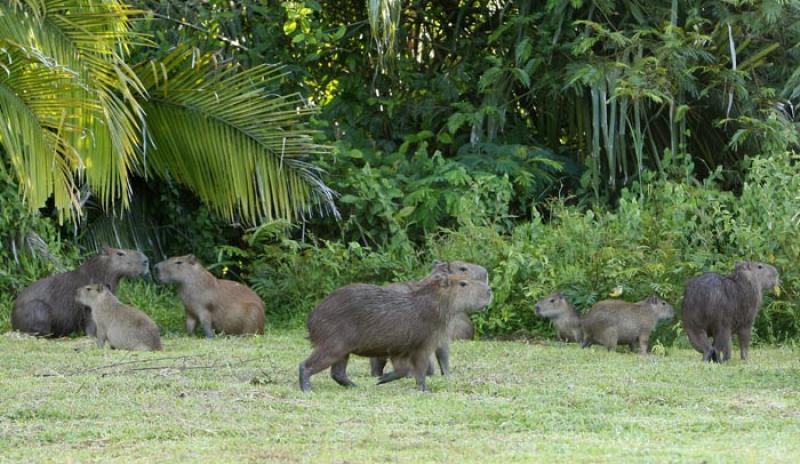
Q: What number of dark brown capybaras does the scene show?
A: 3